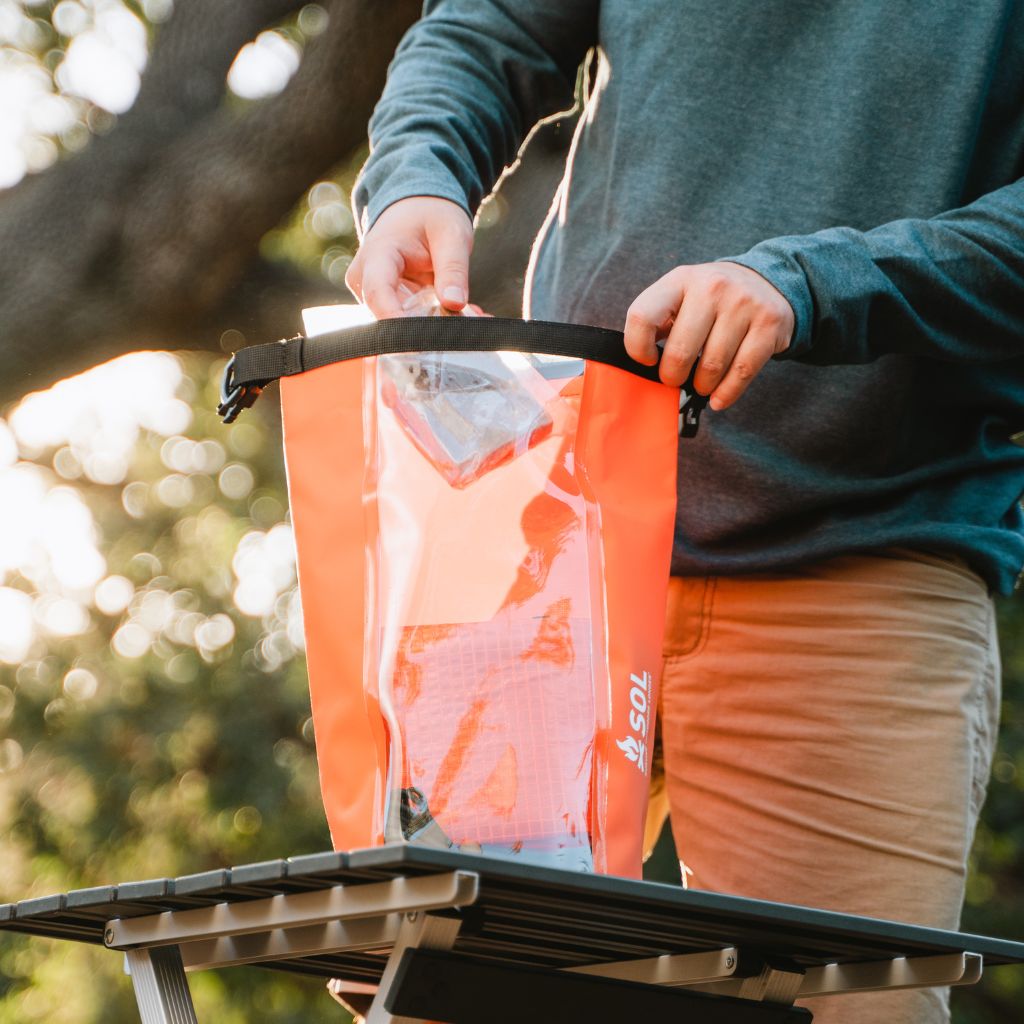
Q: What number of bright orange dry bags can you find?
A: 1